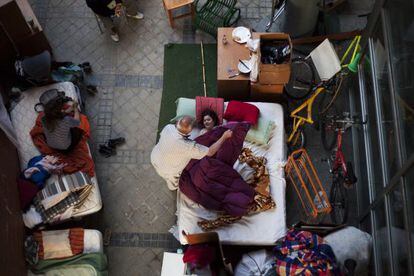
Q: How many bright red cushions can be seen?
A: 1